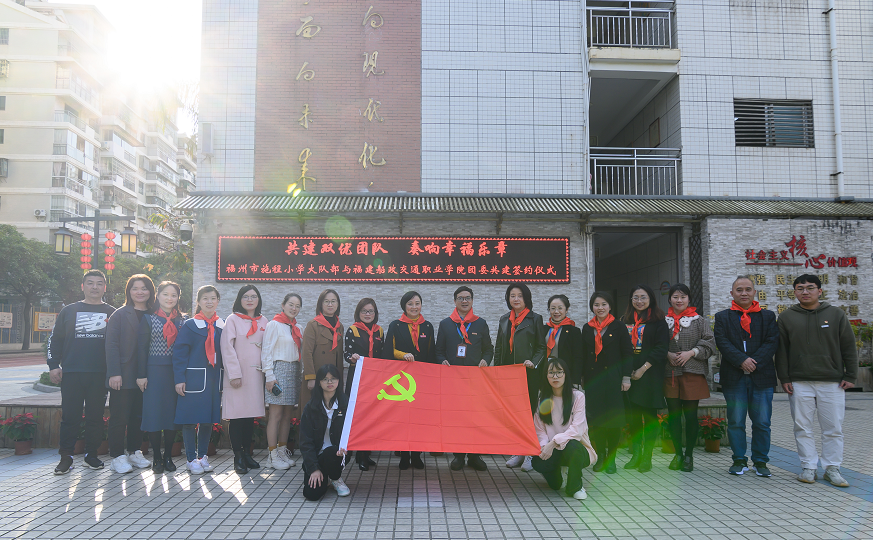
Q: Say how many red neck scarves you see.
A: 14